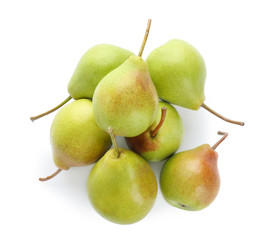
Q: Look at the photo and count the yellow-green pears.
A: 7